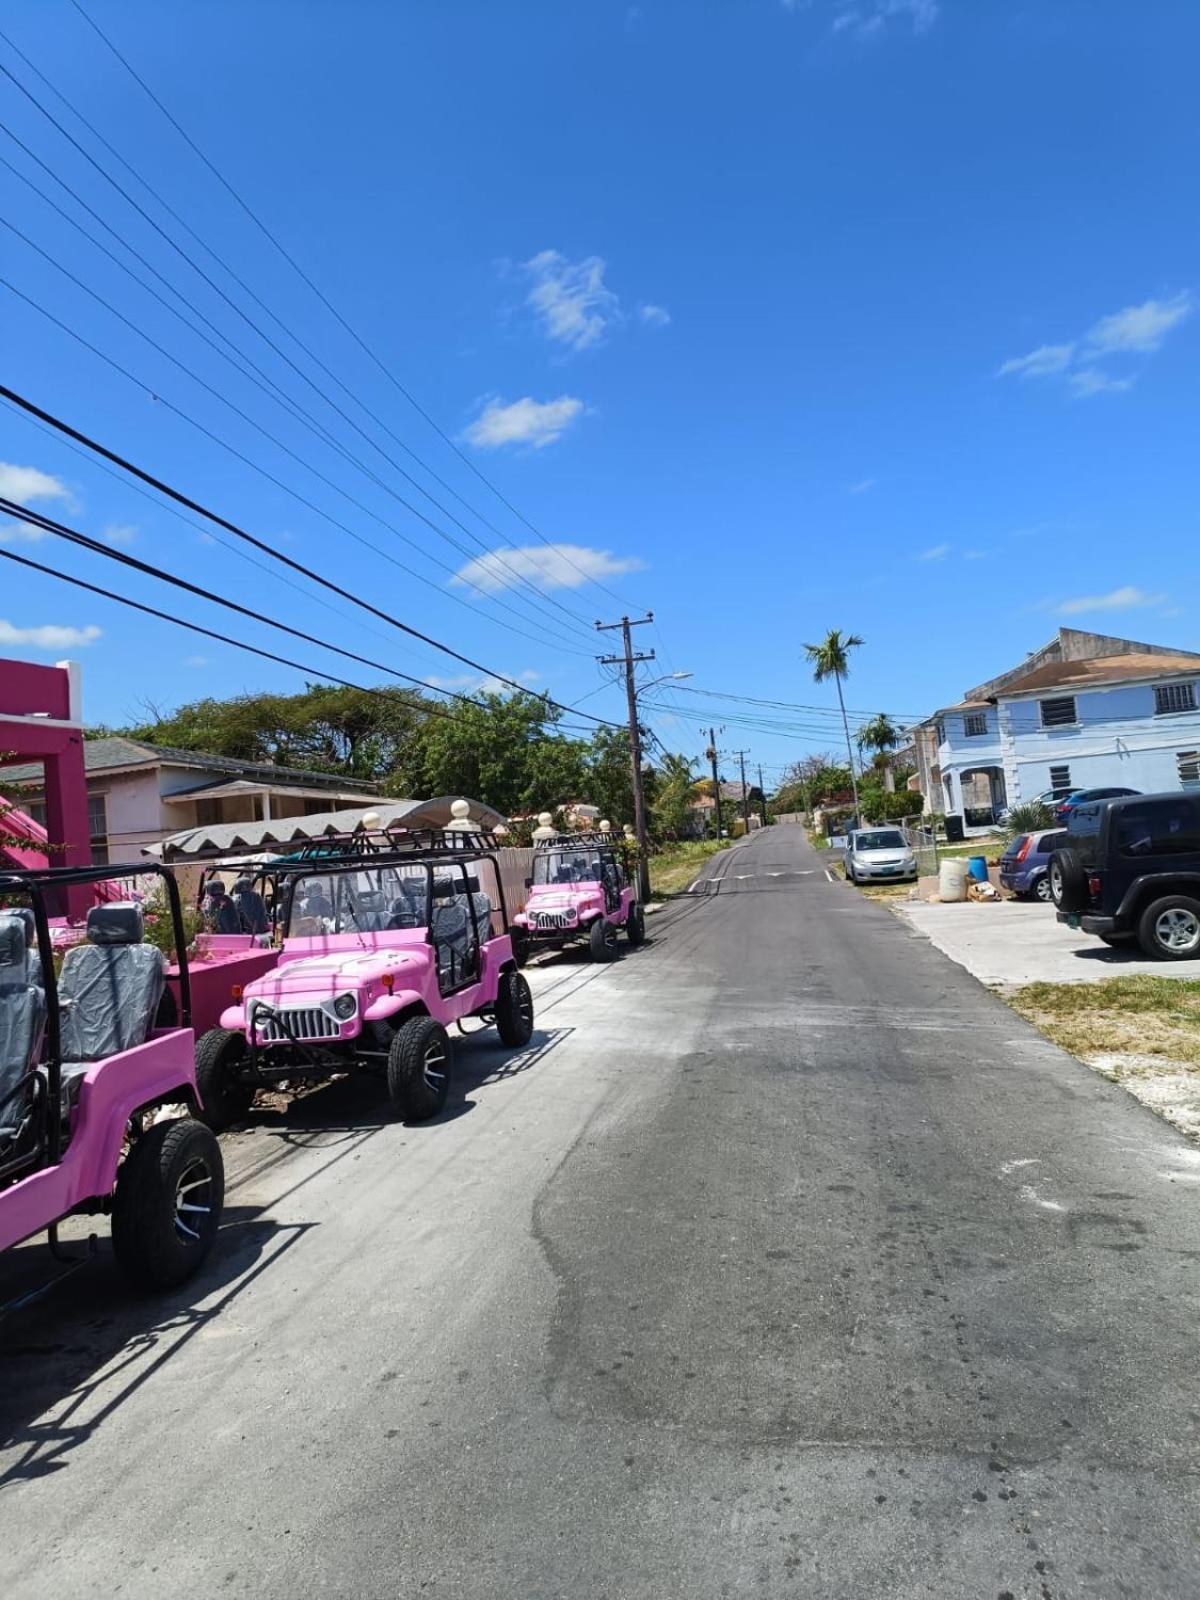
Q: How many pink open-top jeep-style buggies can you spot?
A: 4